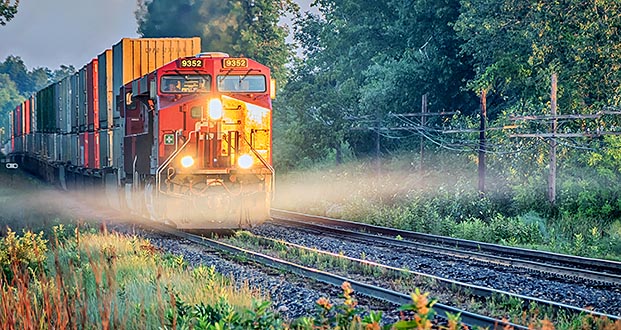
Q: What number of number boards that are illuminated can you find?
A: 2